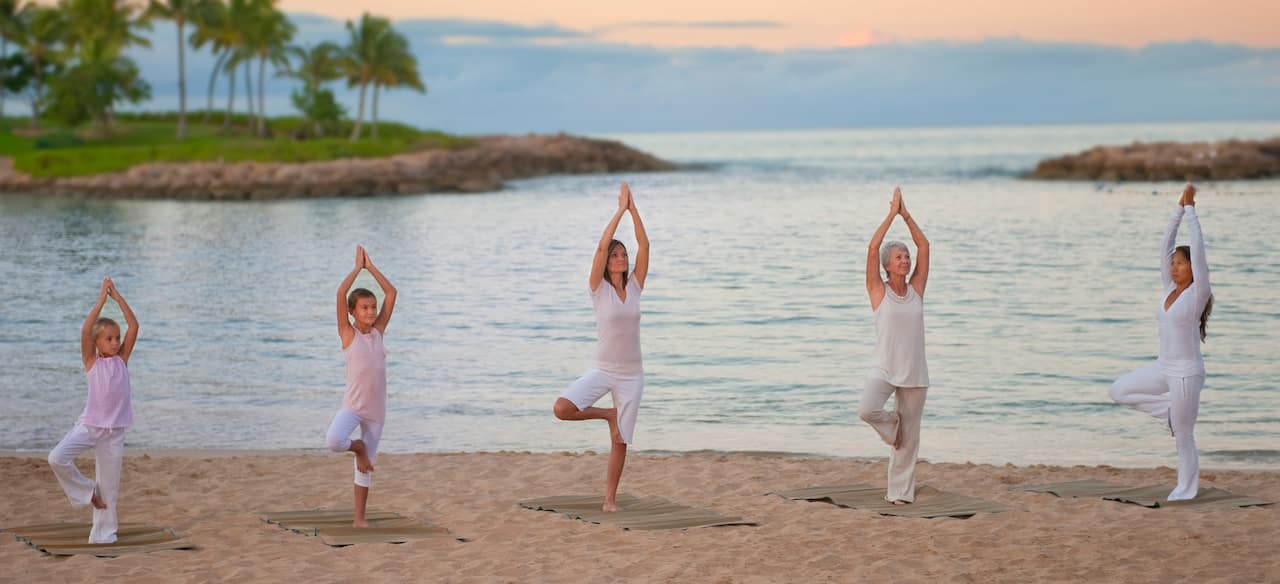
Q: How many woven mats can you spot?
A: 5